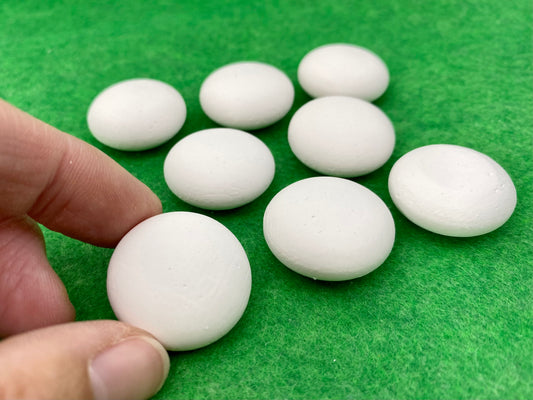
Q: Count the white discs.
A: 8